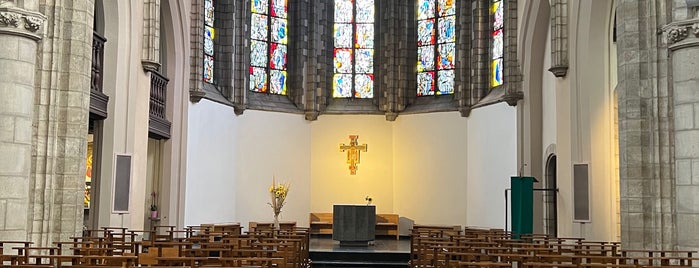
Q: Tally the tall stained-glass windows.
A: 5